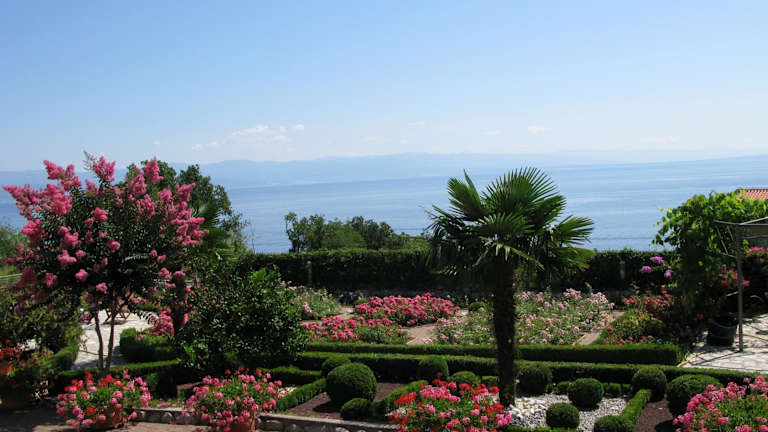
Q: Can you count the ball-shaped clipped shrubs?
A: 11